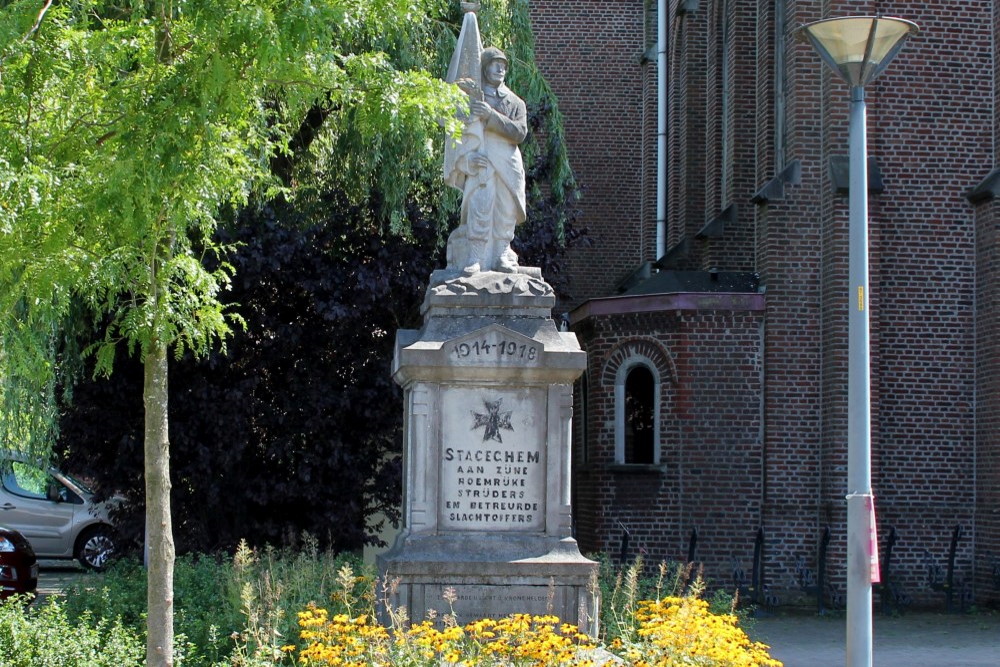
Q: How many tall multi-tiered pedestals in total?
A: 1